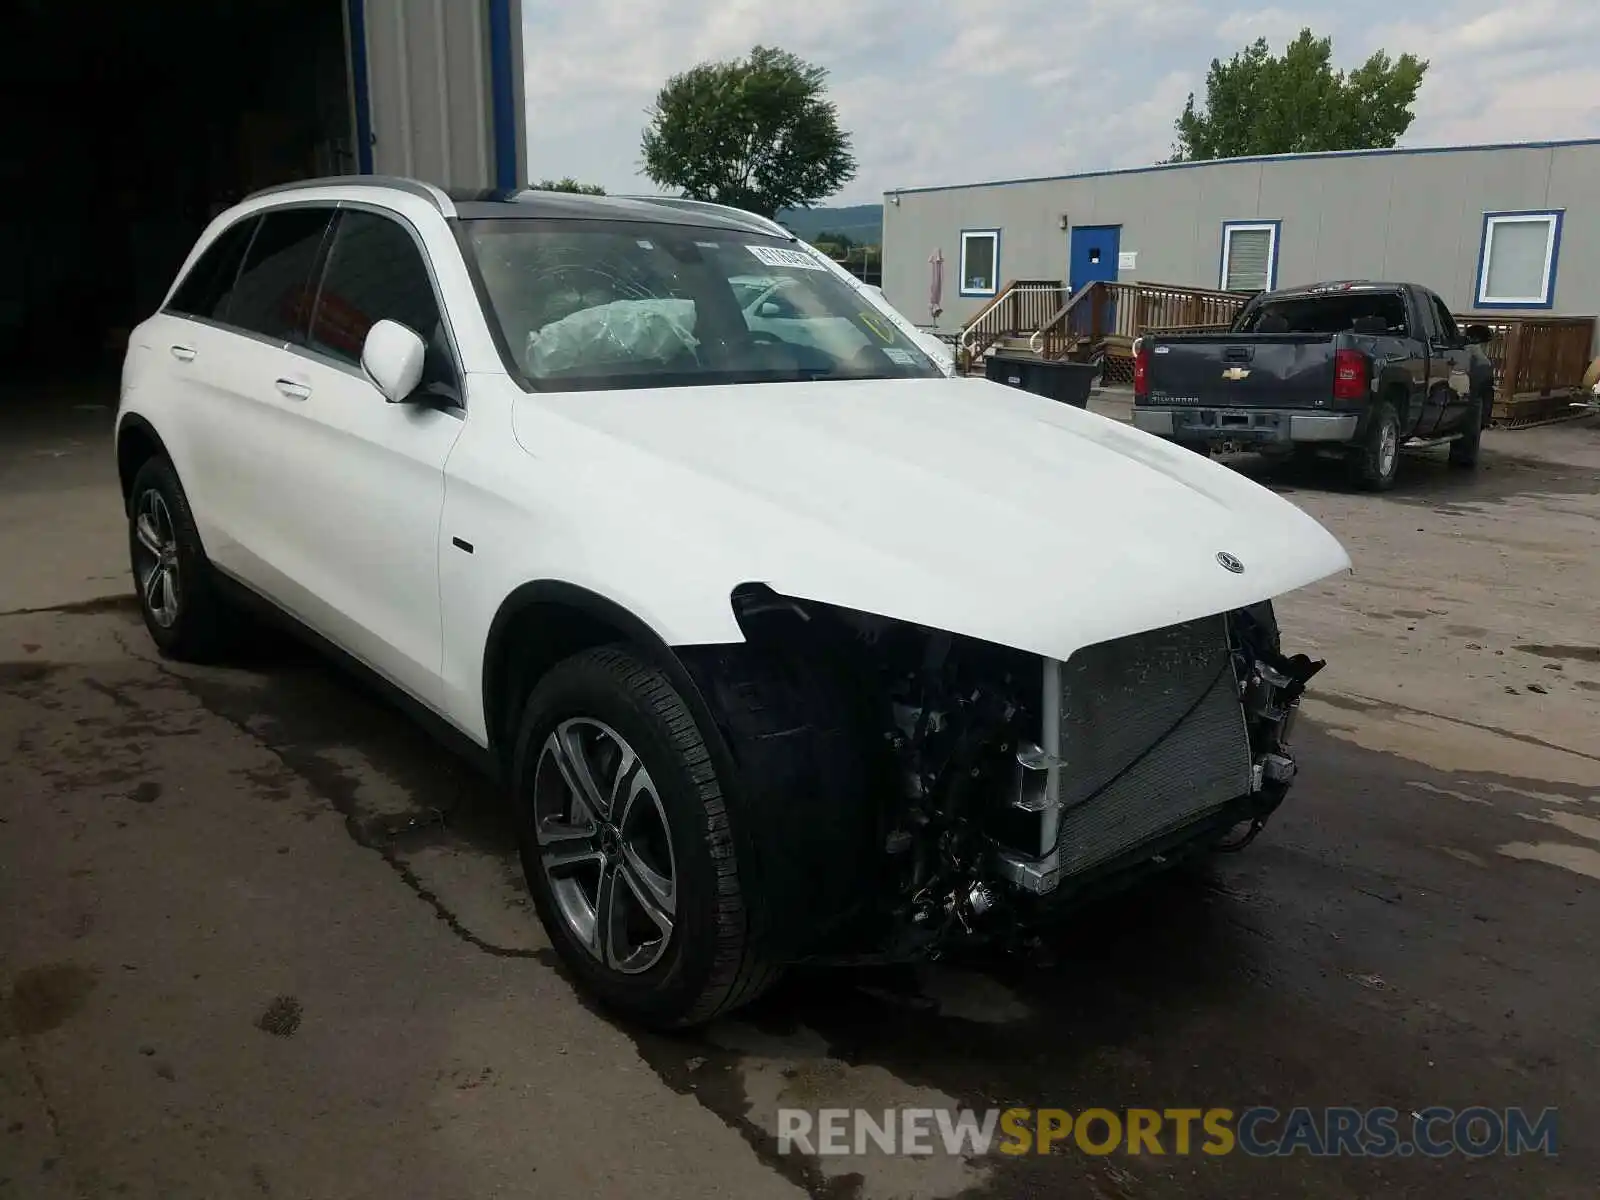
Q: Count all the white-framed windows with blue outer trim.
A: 3